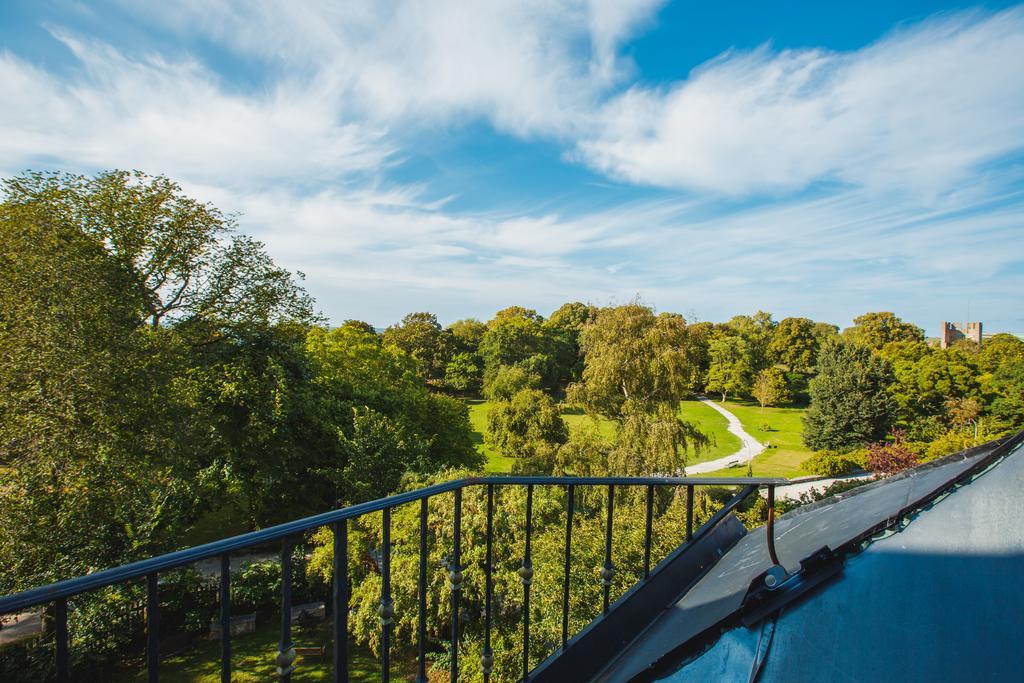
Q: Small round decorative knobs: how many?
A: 6